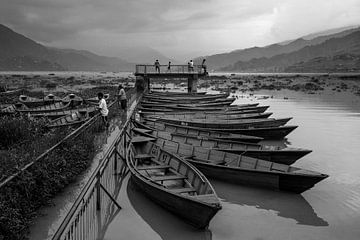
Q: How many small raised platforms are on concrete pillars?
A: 1